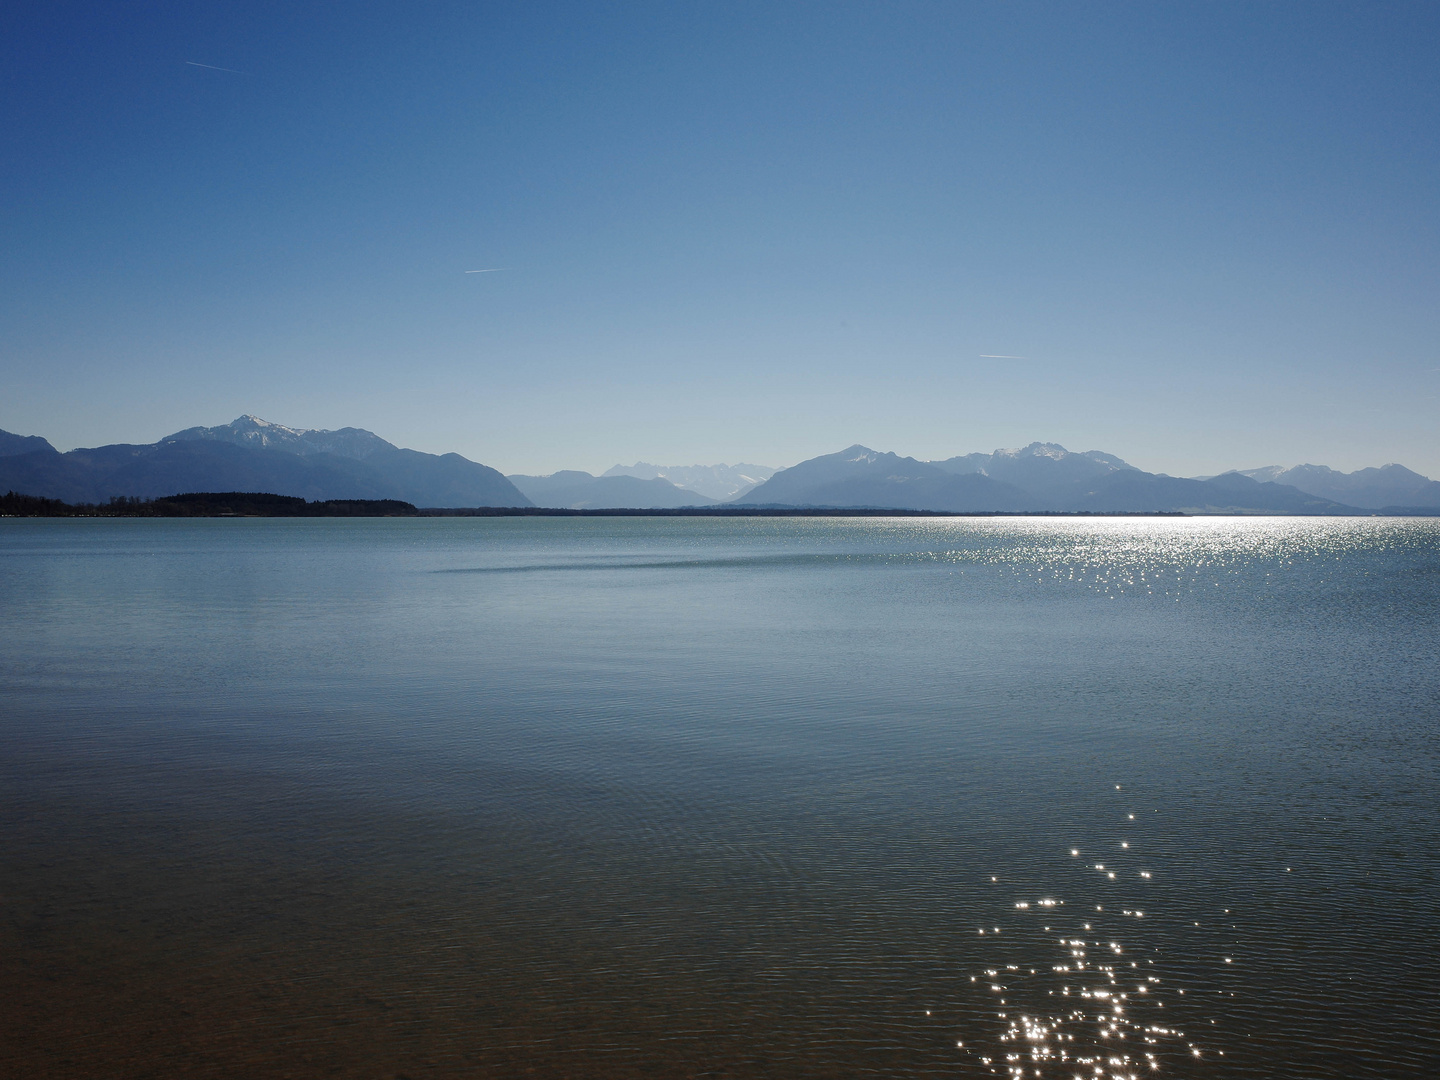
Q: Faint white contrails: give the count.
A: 3